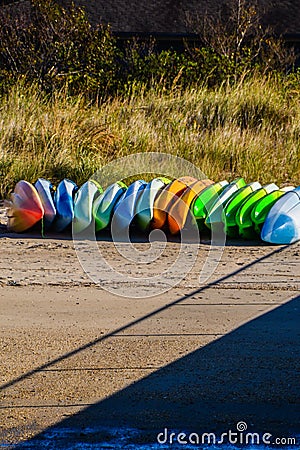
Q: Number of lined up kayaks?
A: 15